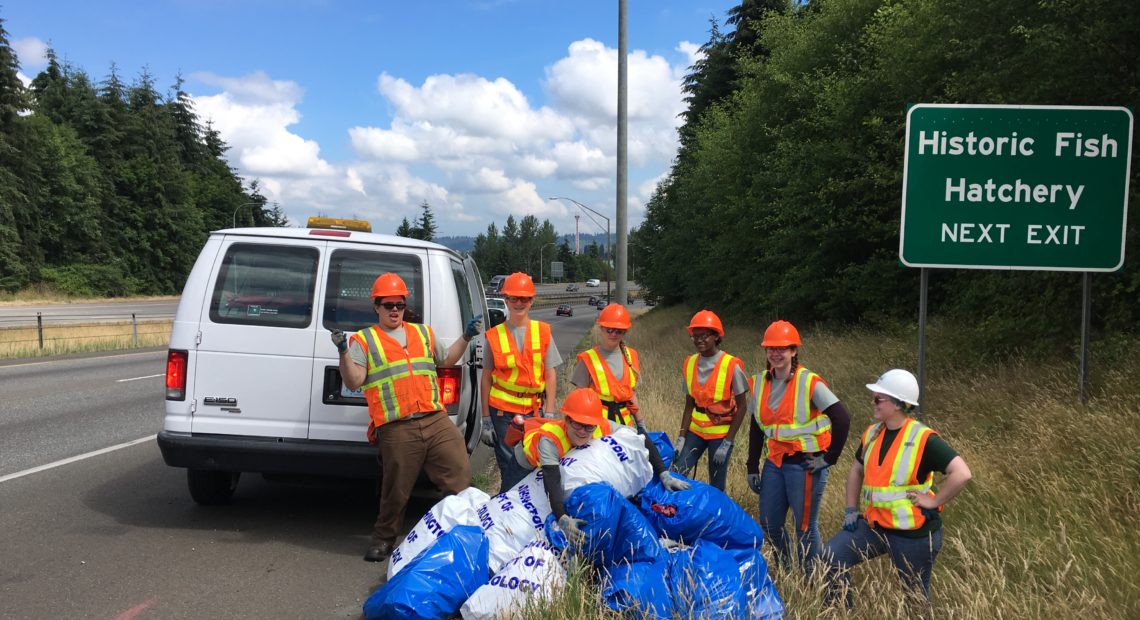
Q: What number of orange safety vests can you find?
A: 7